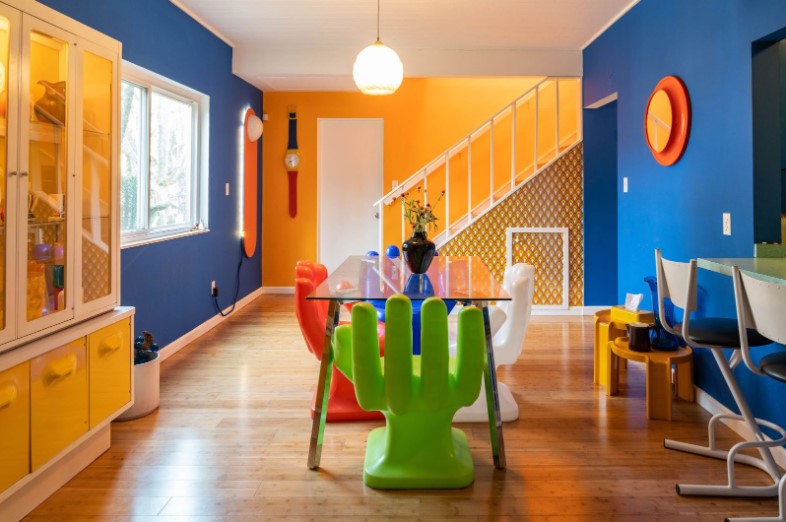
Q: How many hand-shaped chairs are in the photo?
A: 4